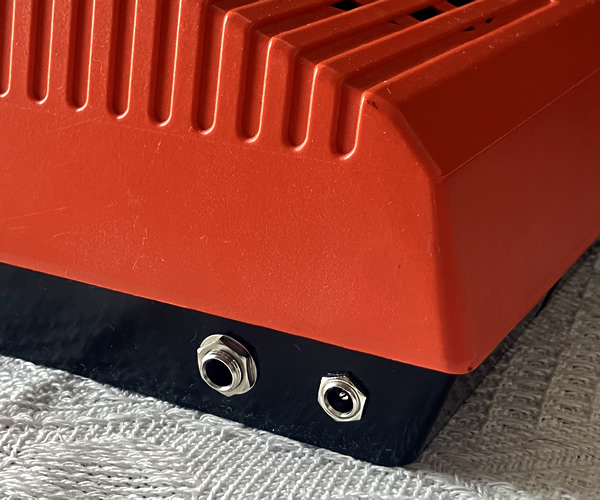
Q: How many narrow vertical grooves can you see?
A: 9